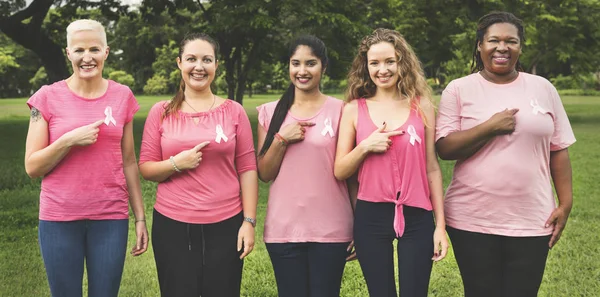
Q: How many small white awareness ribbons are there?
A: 5